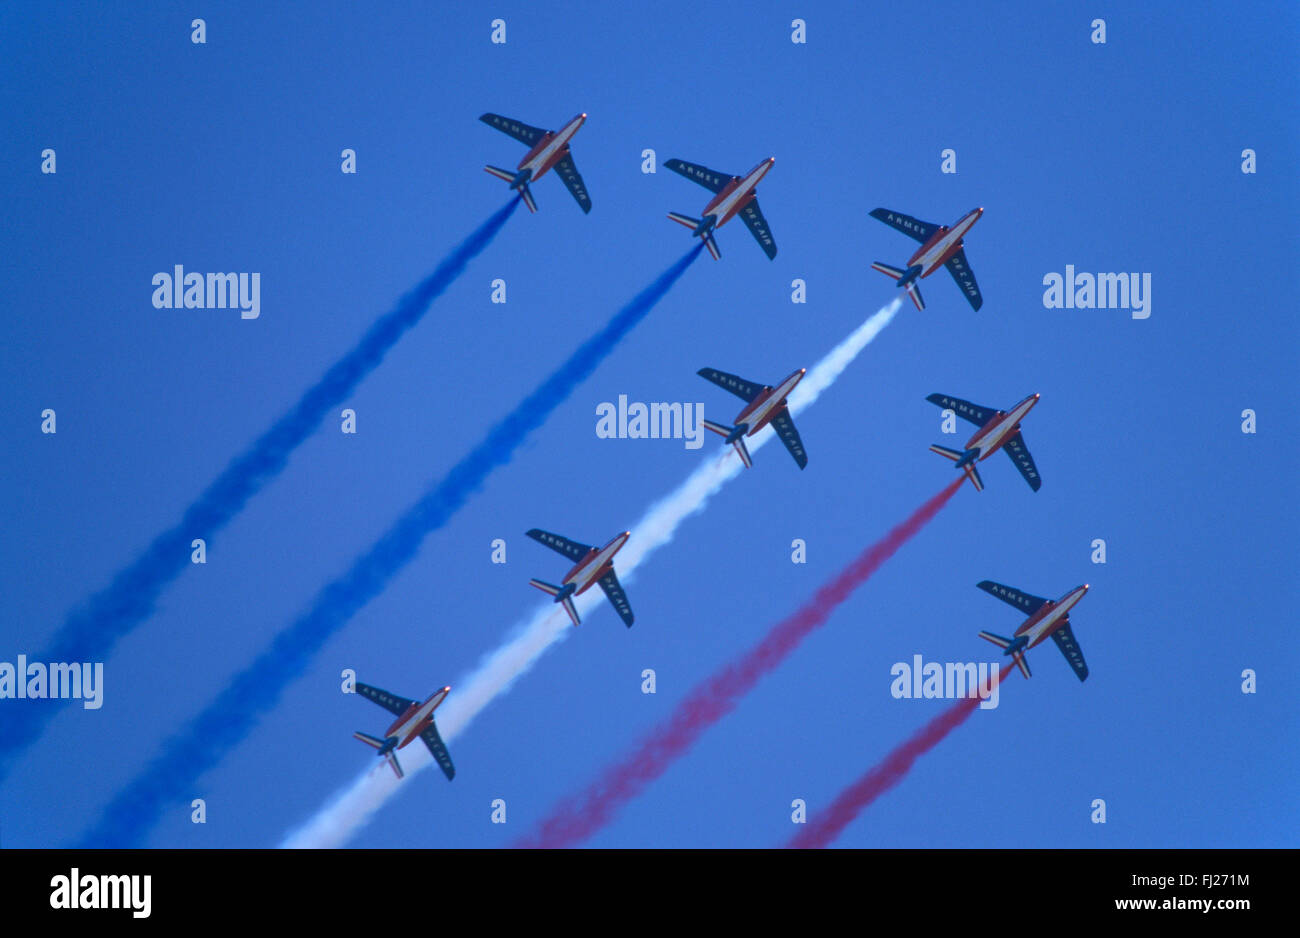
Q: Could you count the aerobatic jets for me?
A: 8